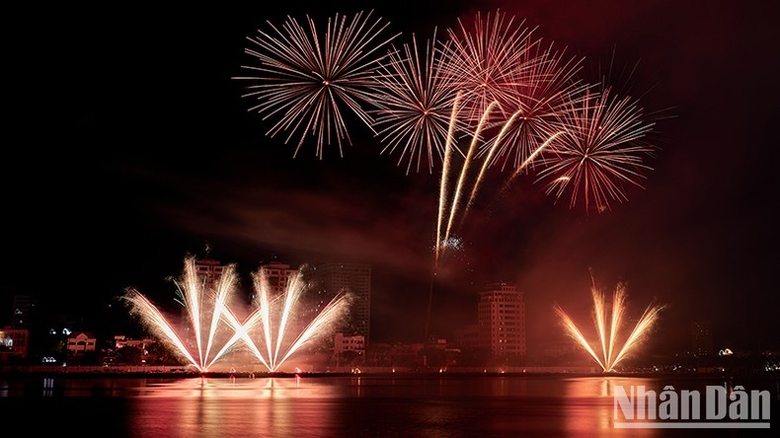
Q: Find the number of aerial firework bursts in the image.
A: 5